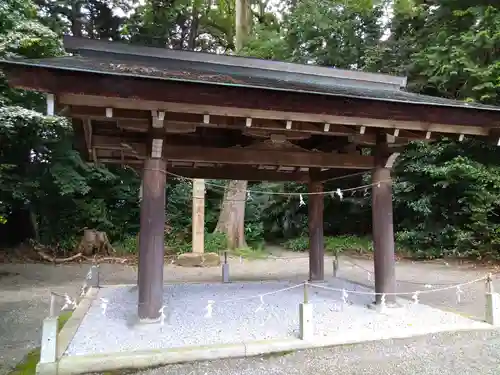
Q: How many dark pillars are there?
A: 3